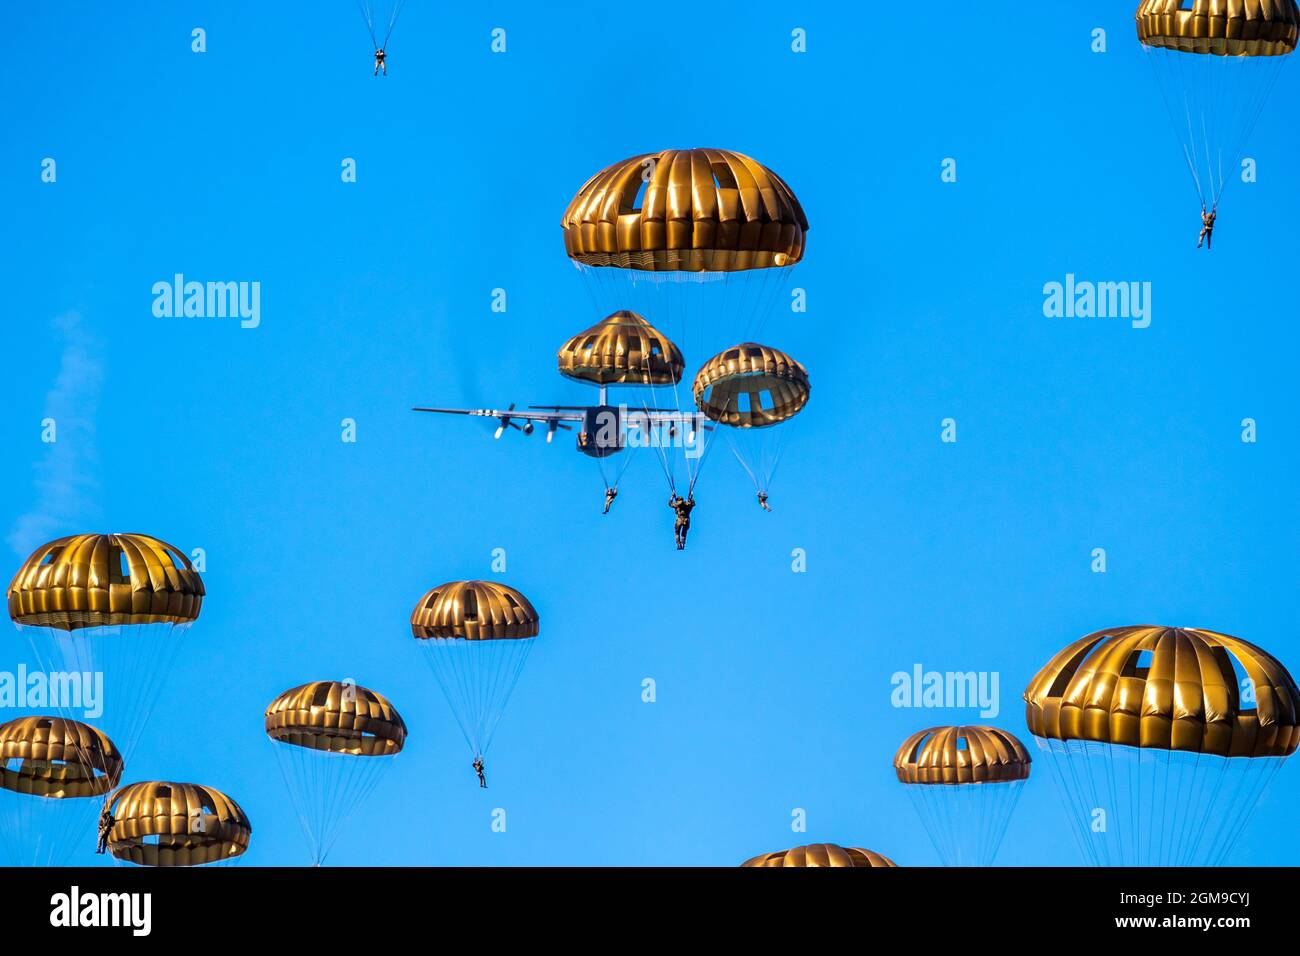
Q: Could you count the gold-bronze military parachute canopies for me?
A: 12